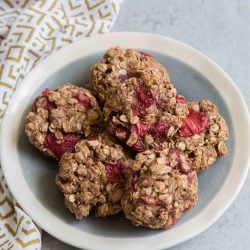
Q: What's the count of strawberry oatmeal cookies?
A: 6